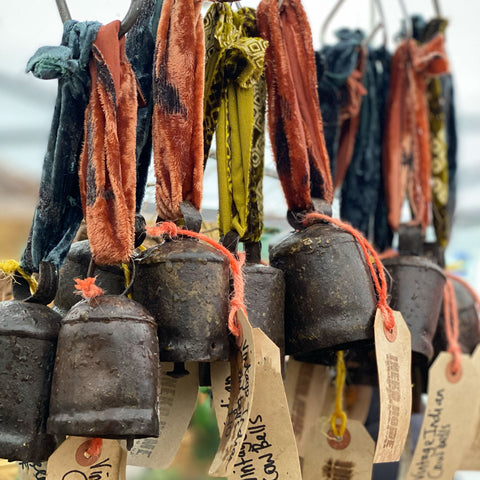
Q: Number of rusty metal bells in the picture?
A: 8